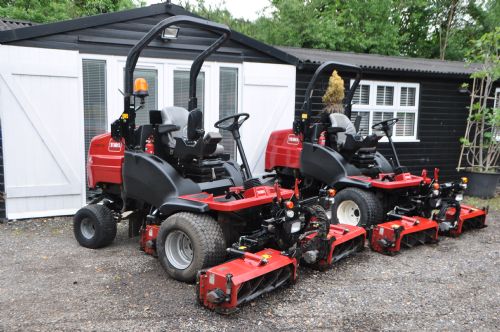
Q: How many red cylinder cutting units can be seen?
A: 5